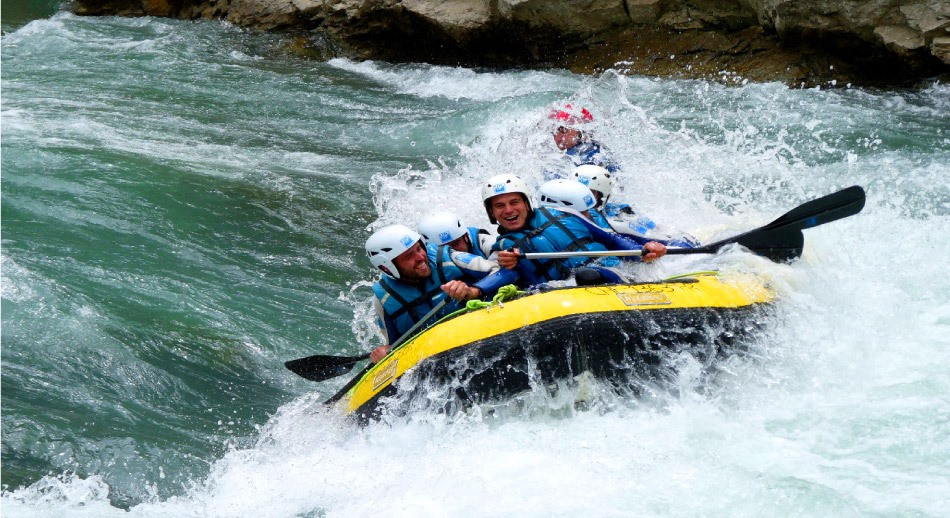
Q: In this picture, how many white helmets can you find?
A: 5